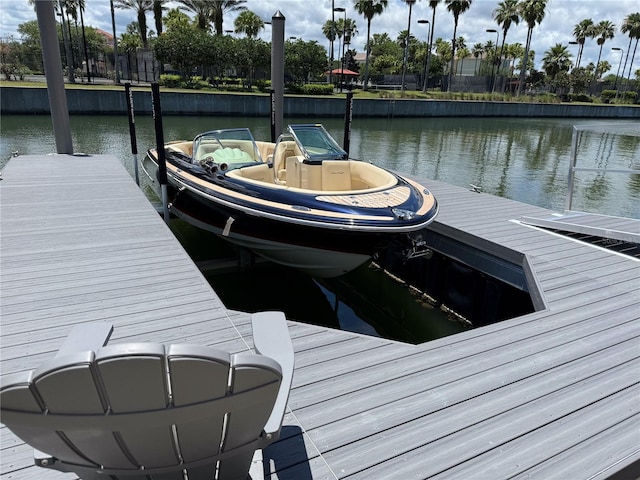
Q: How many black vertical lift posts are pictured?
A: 4